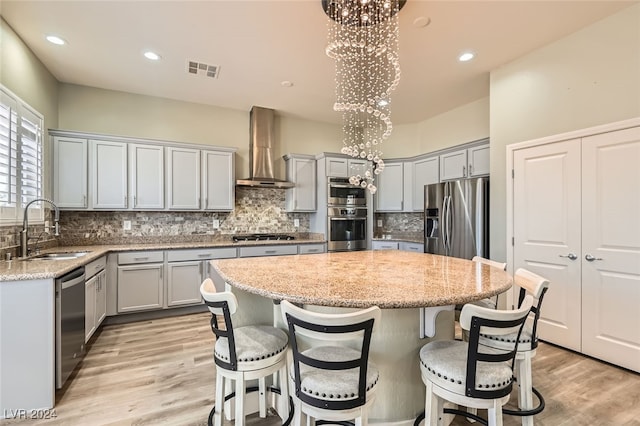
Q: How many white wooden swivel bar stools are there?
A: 5